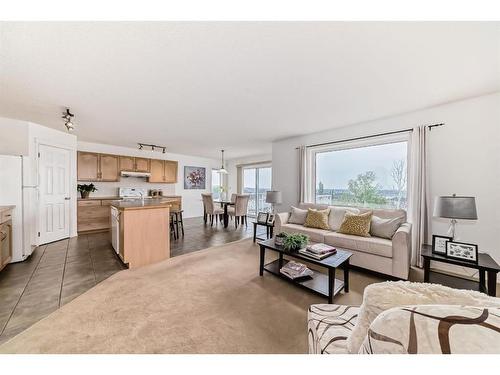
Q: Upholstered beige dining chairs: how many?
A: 4